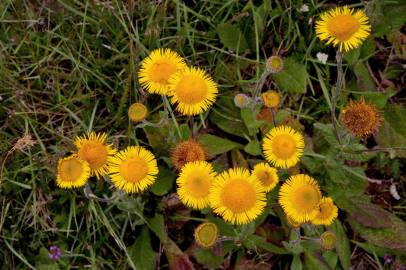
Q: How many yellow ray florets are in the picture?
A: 12